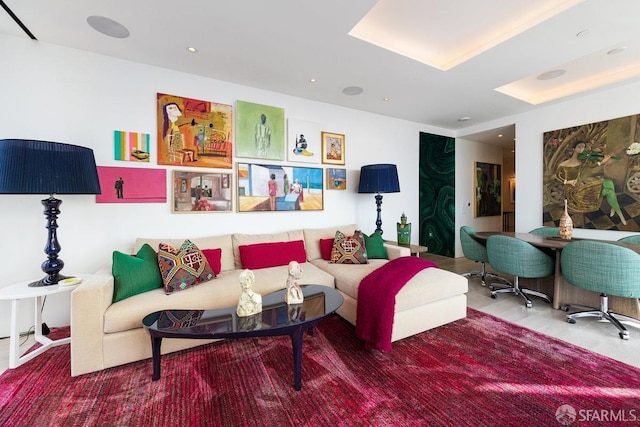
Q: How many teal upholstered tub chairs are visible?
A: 5